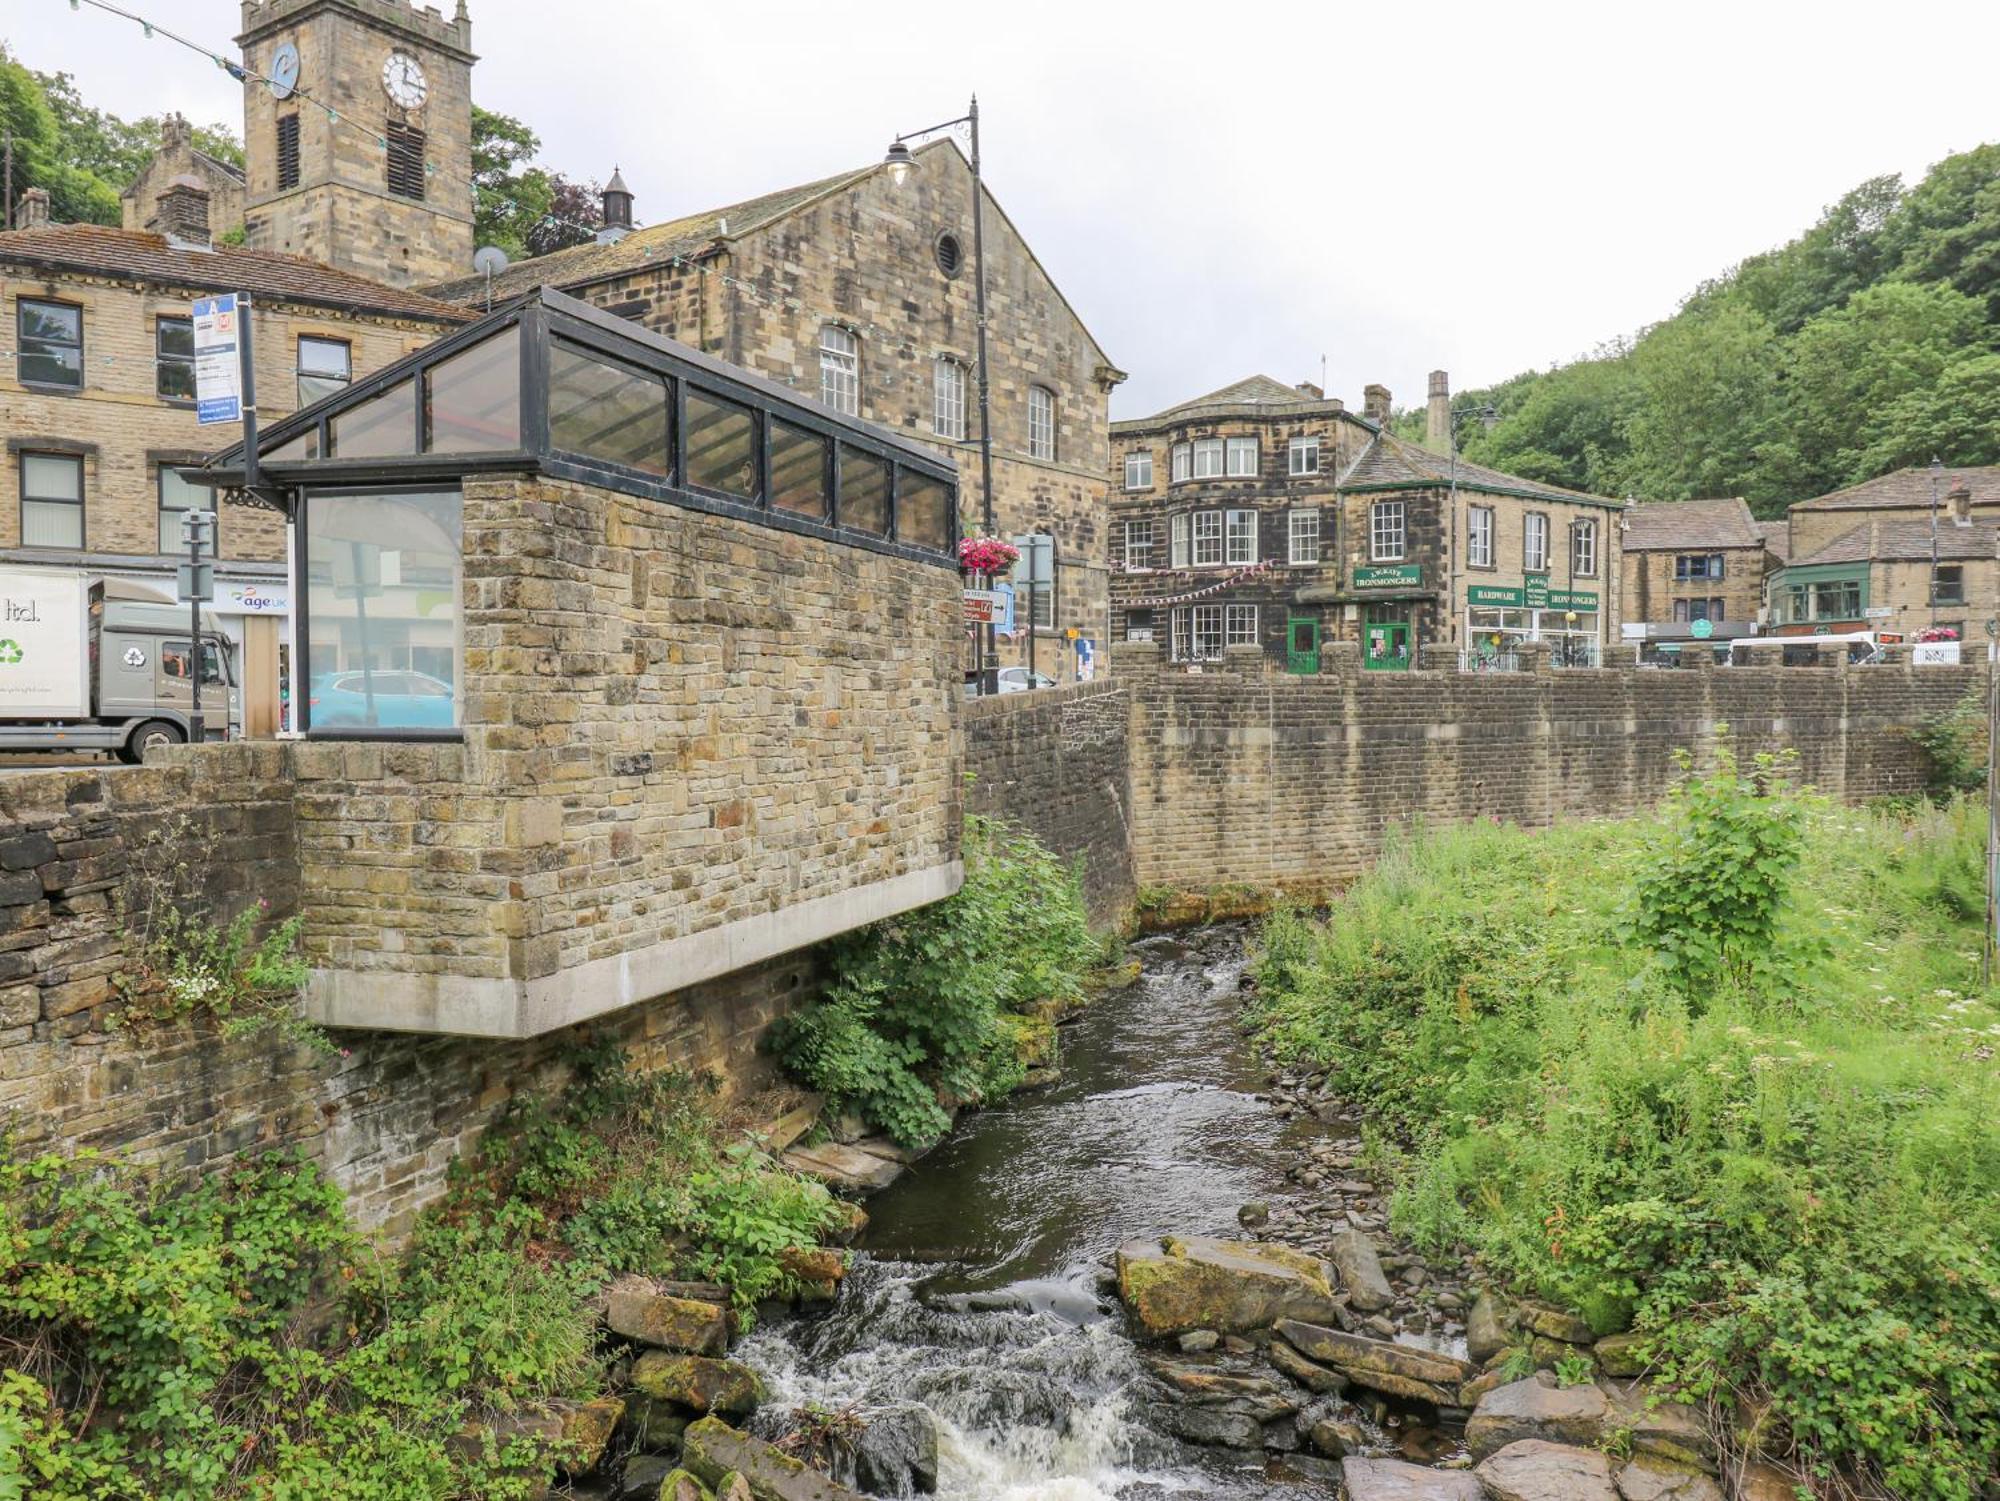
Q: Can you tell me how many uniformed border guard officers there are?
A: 0